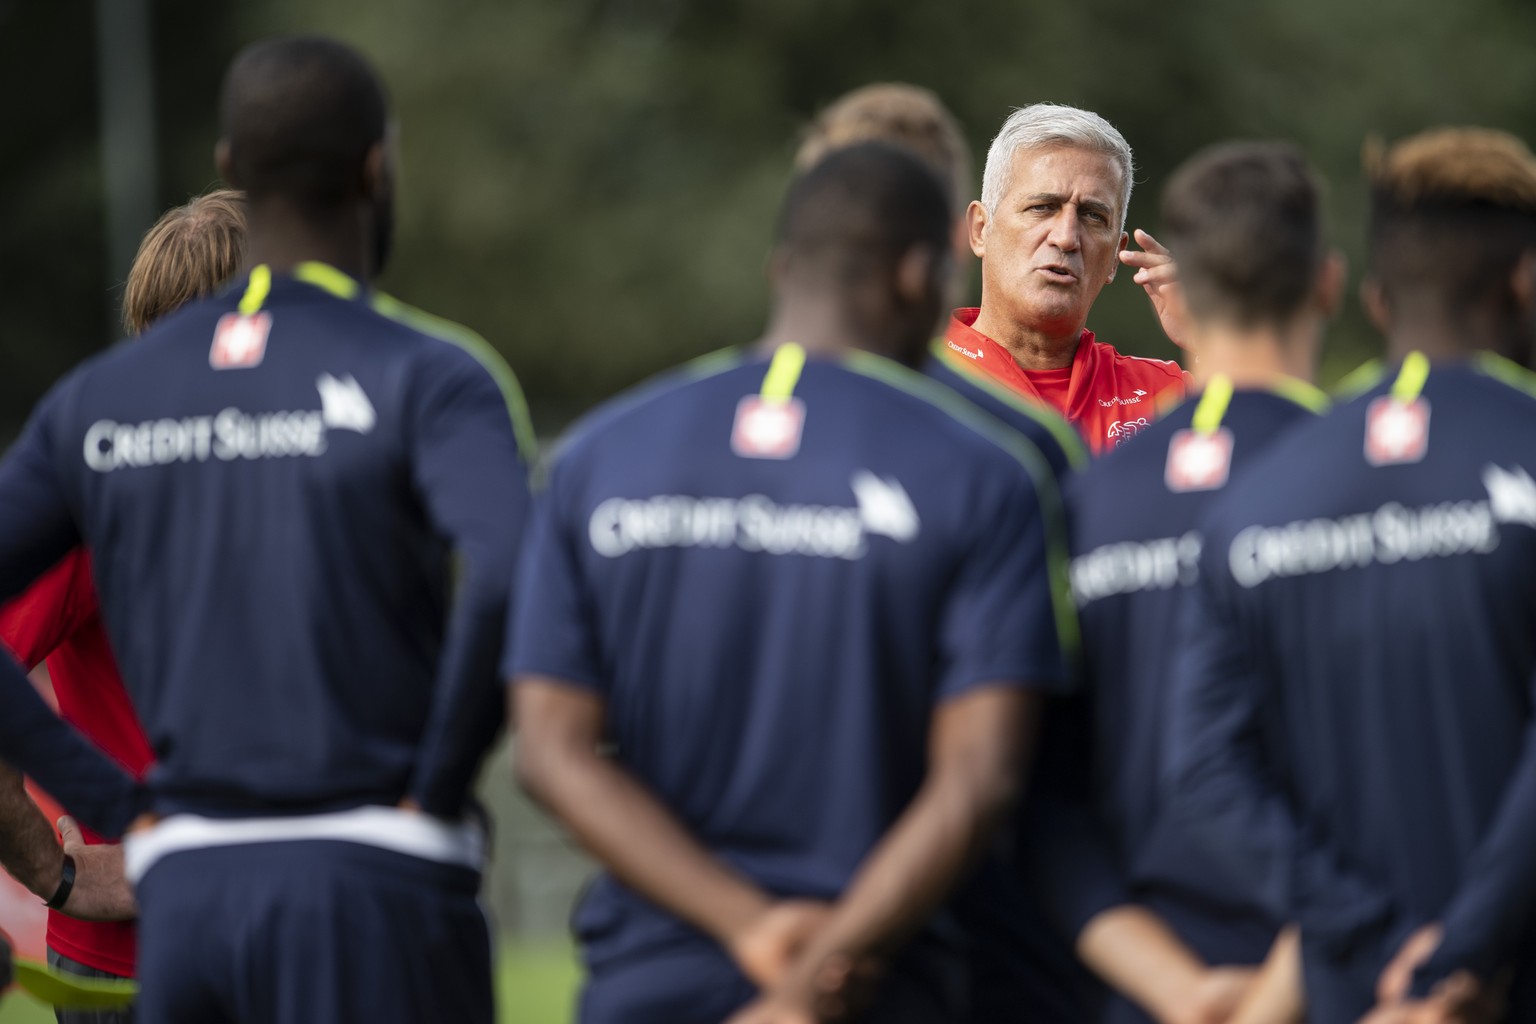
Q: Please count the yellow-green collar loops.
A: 4